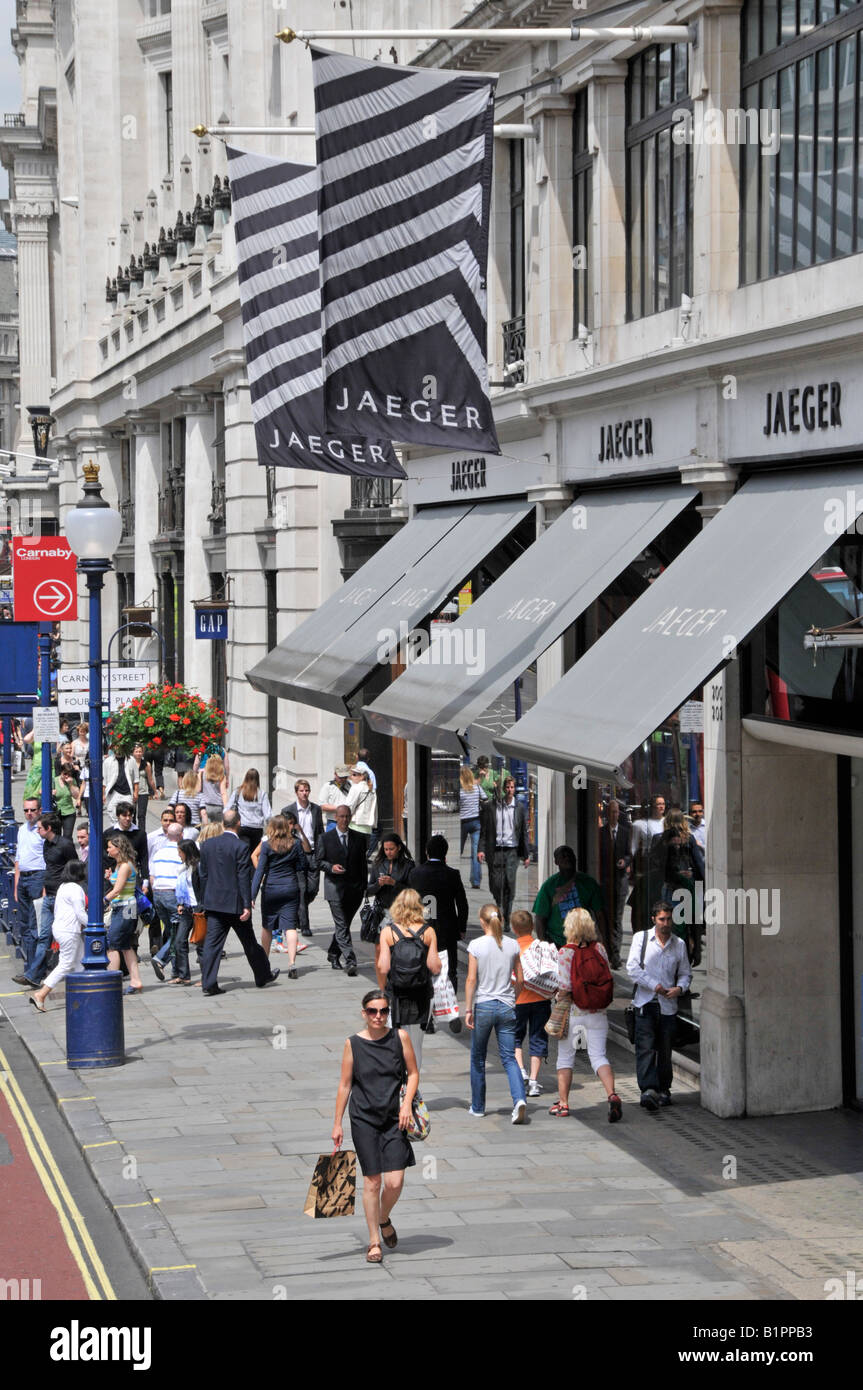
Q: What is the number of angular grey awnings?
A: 3